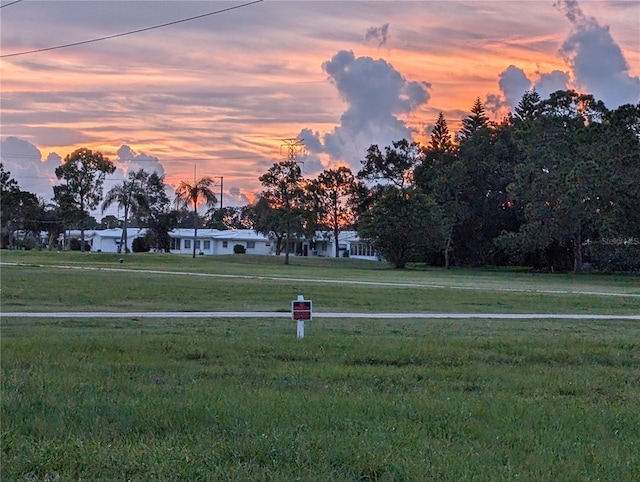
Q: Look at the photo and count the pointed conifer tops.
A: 3